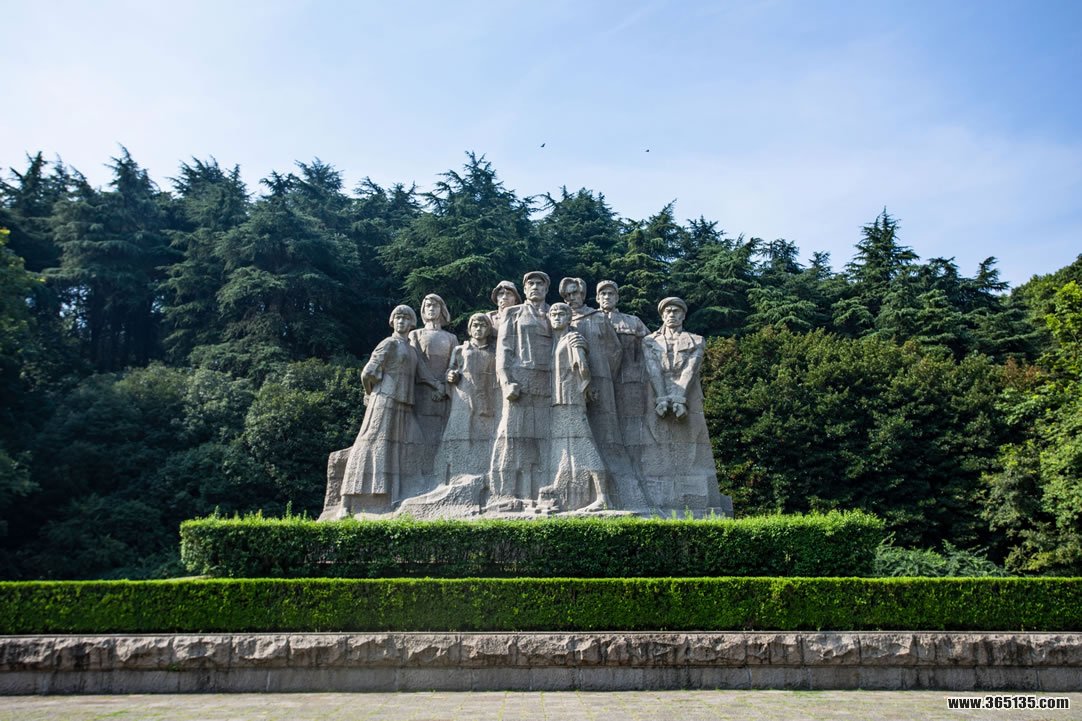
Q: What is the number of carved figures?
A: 9